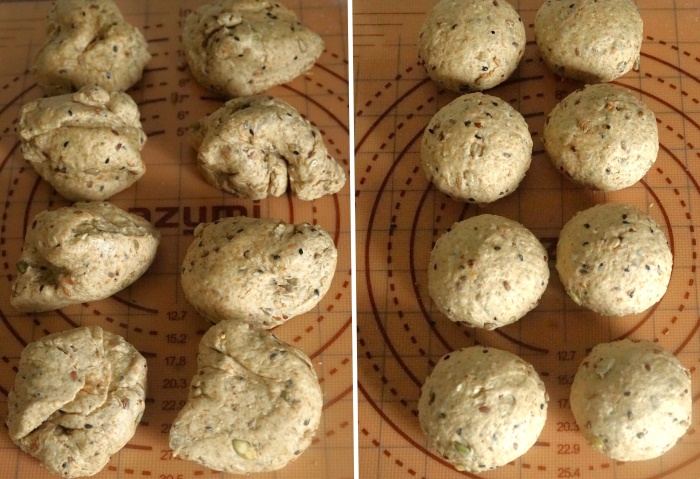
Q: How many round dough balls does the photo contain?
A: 8